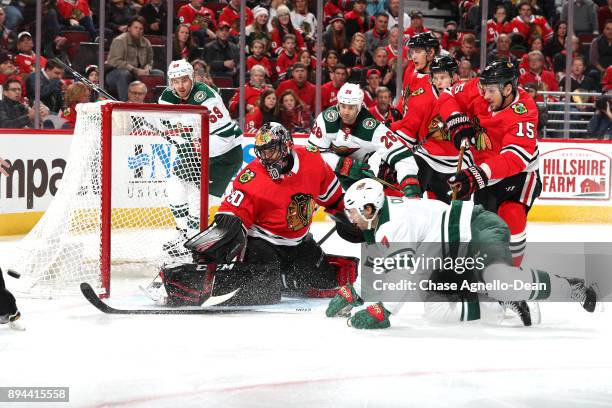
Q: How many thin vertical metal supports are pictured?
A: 8